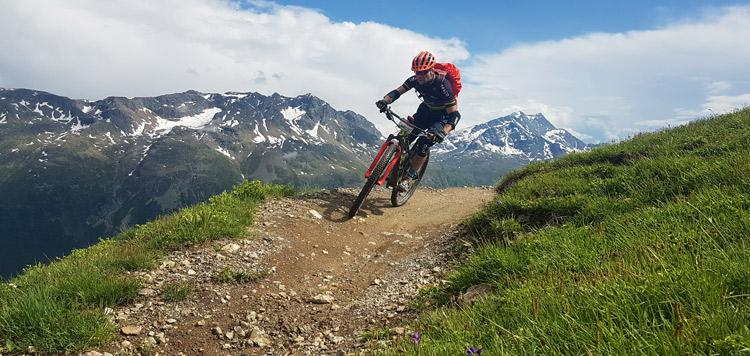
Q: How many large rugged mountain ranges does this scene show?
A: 2